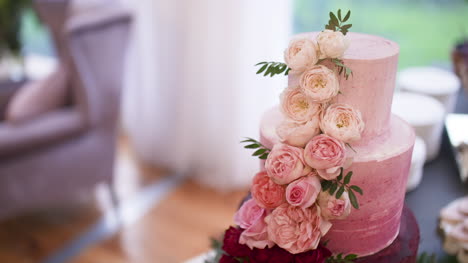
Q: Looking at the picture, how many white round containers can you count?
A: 3